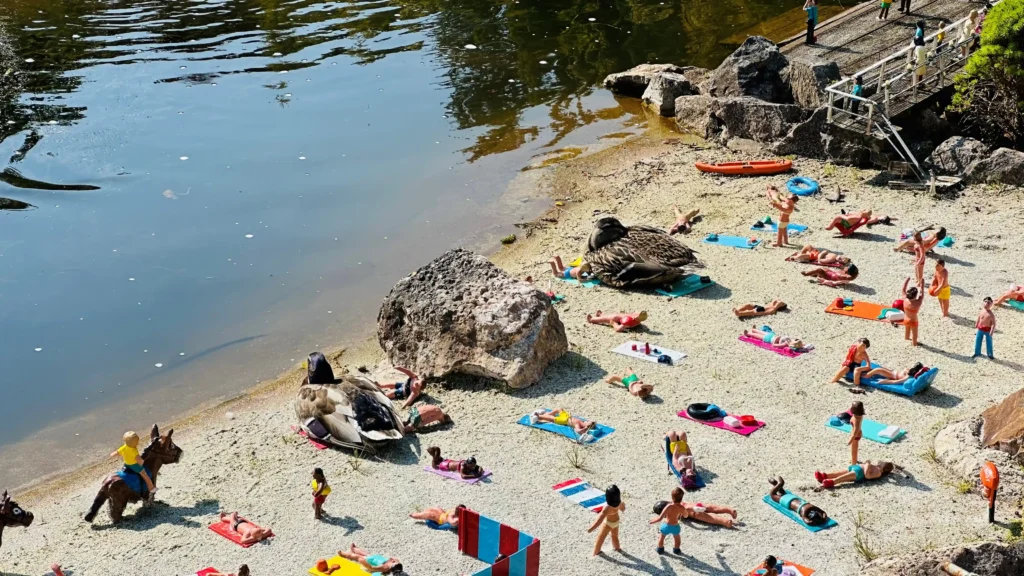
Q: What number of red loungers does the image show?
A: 2